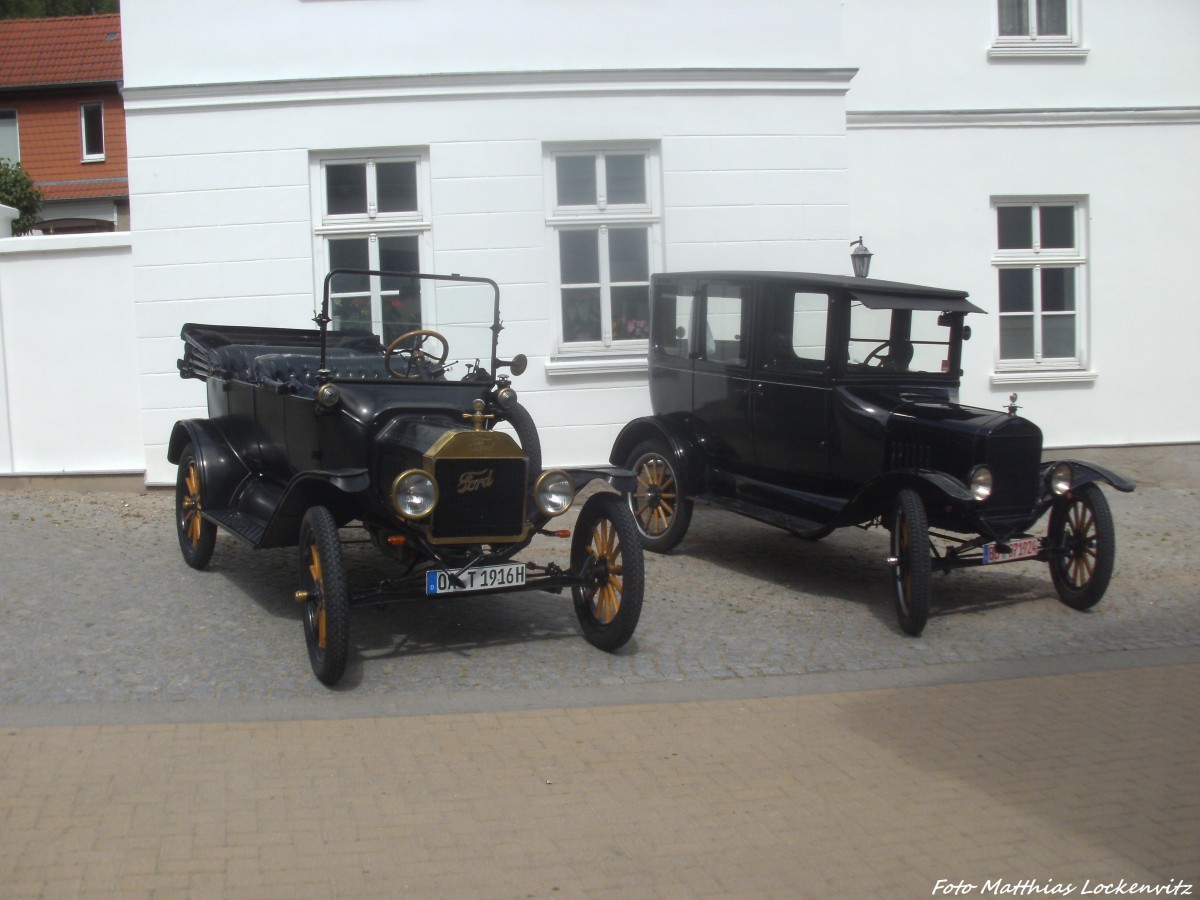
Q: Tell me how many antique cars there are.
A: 2